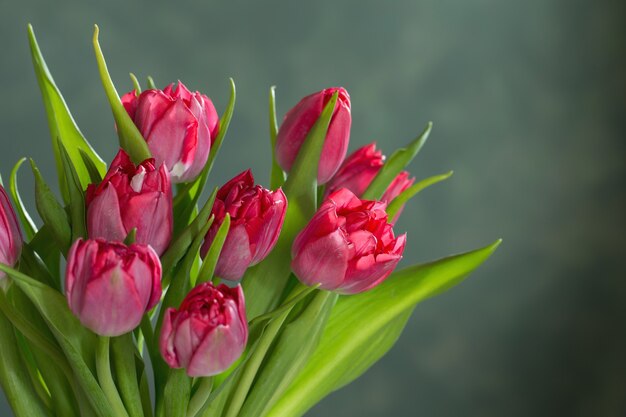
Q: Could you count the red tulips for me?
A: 10